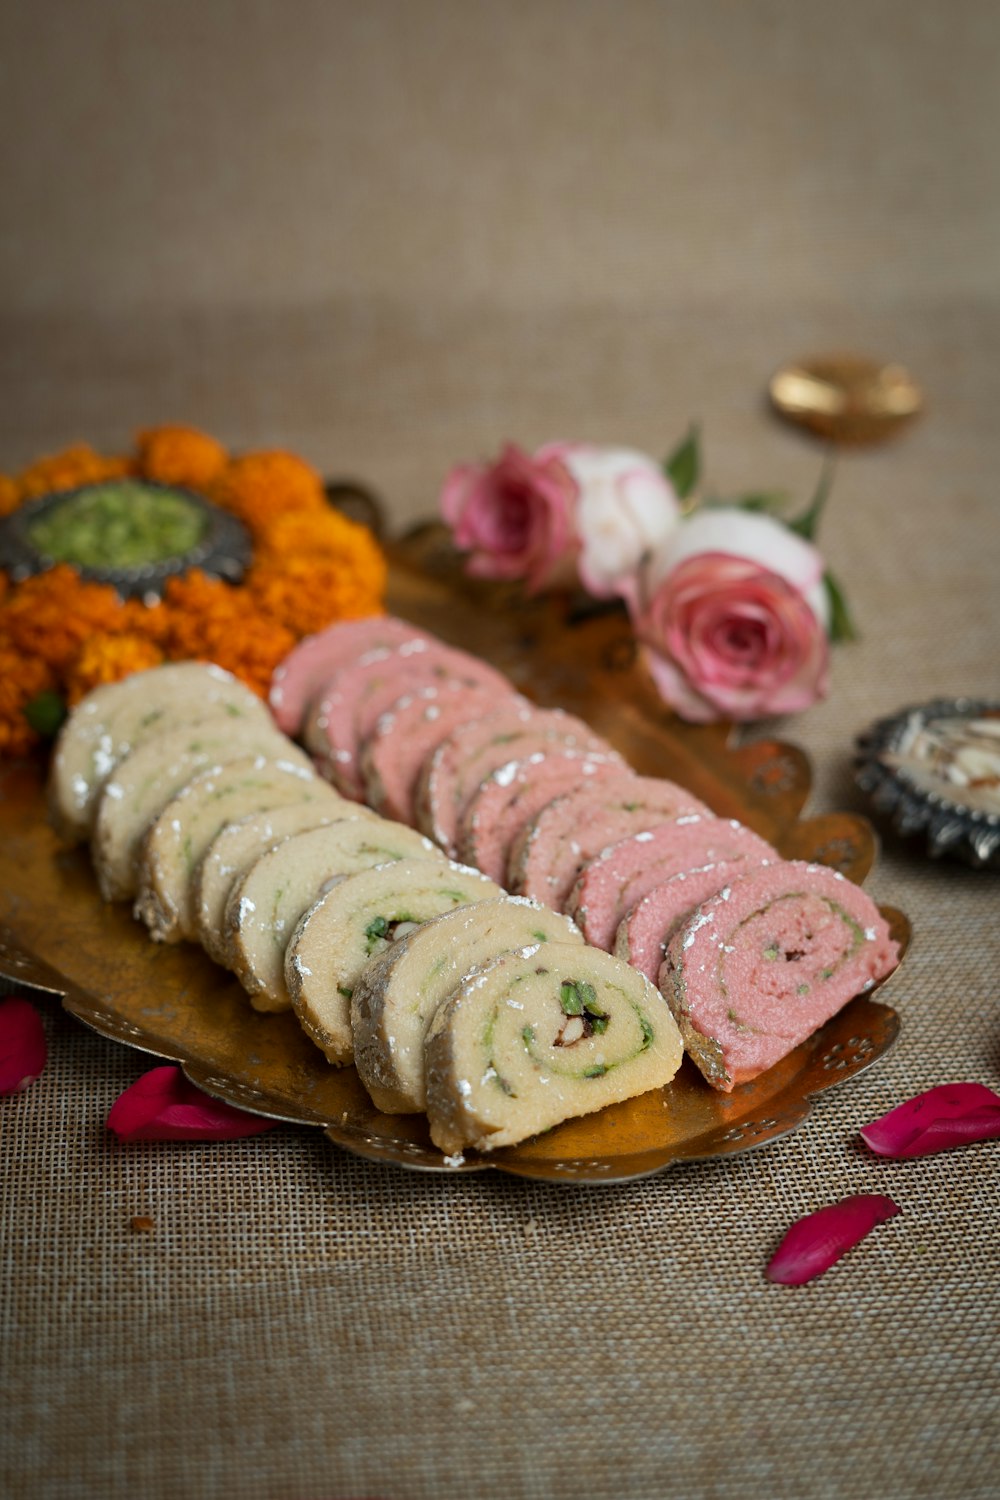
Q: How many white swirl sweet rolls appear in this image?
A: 8